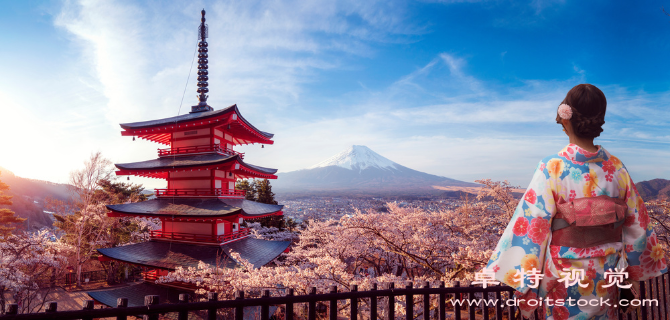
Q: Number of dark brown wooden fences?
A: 1